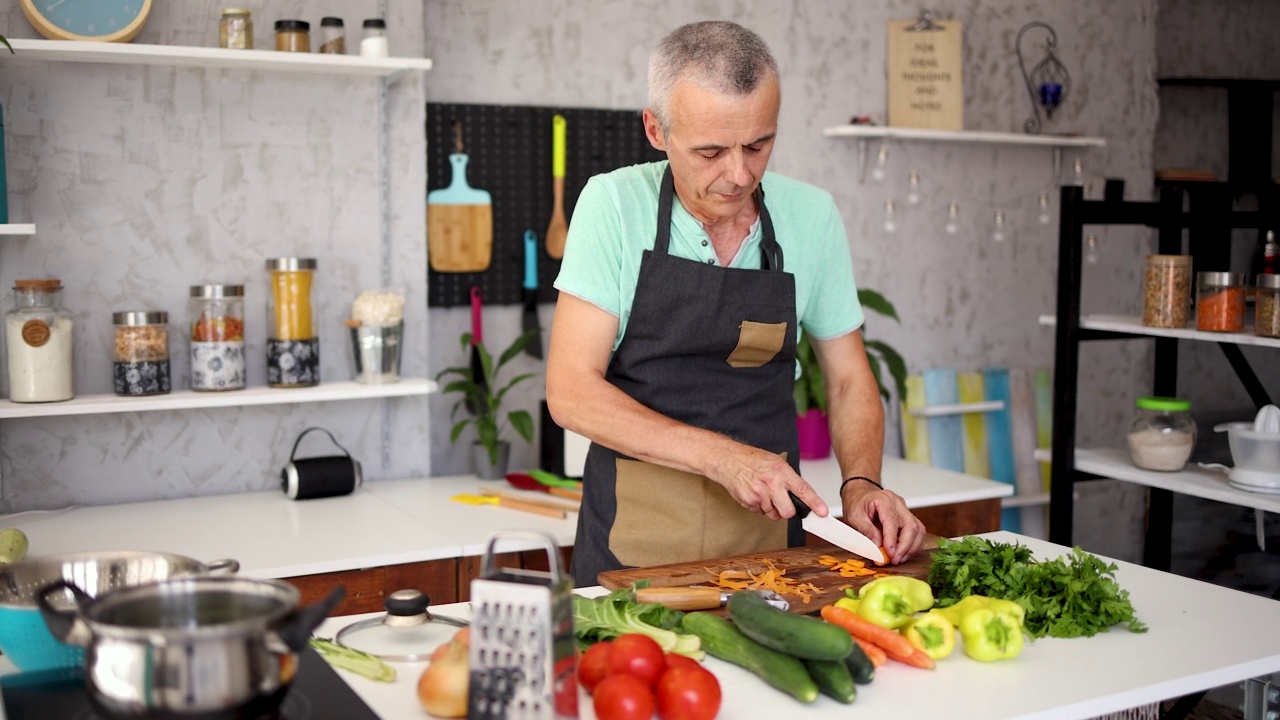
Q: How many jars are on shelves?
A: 12